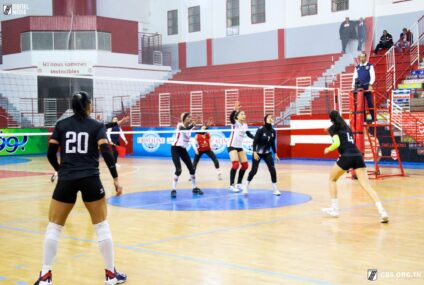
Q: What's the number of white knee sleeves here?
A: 2